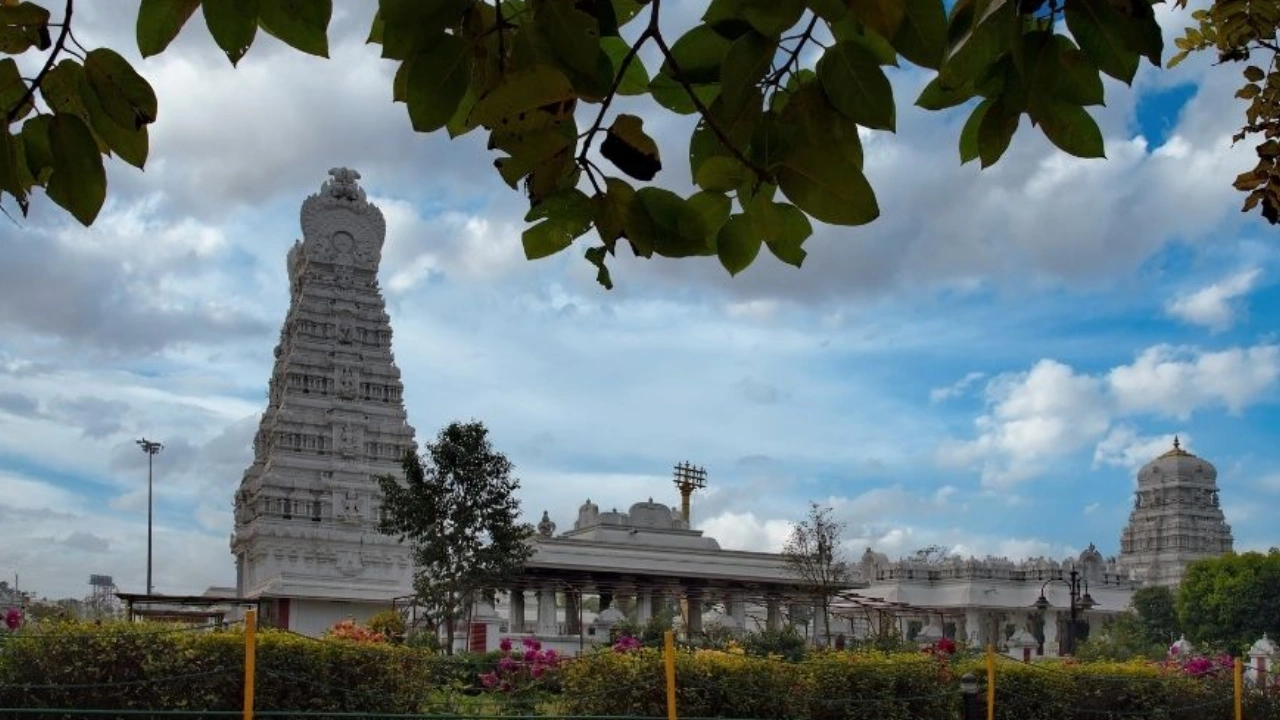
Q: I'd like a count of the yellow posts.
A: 4